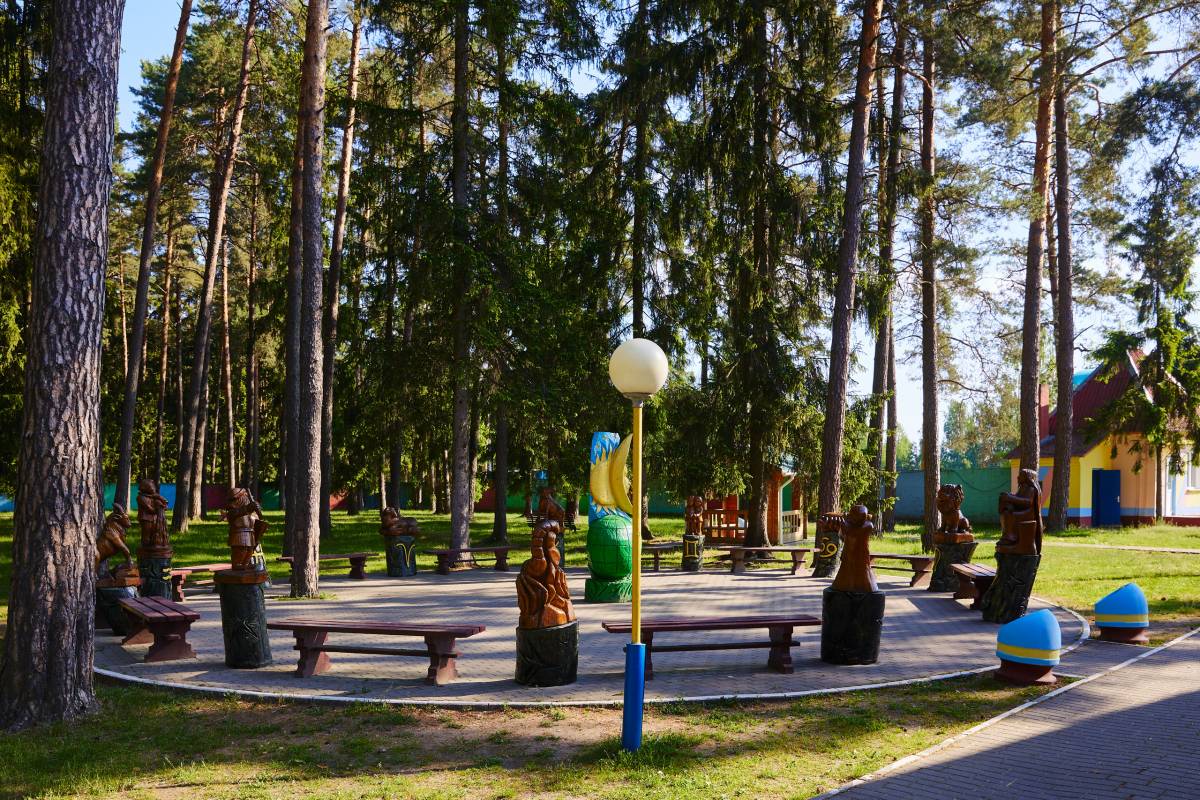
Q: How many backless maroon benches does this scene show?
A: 10